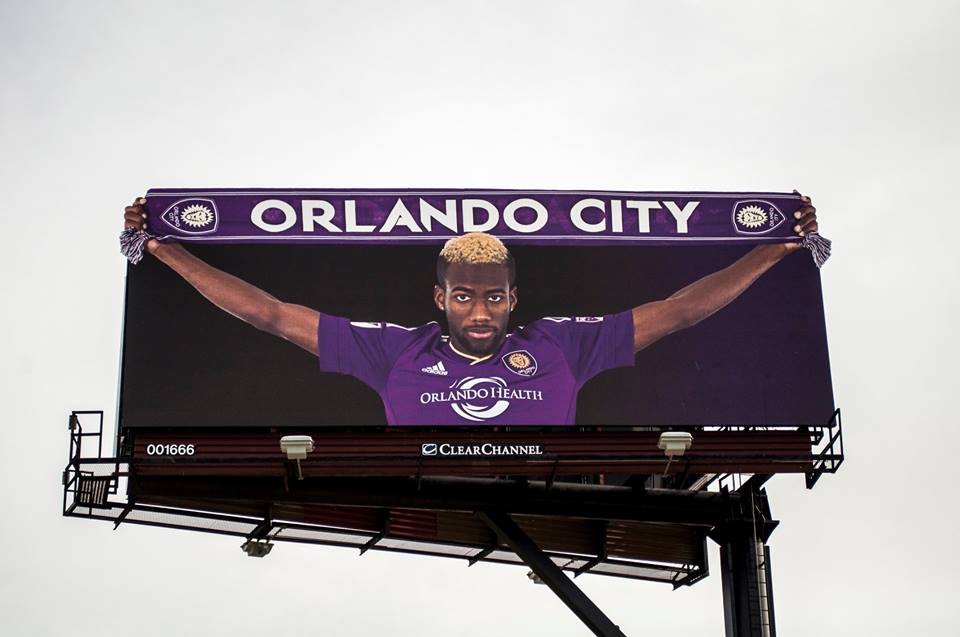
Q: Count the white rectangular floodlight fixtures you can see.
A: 2